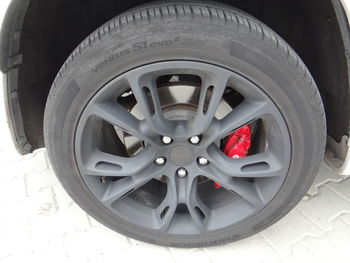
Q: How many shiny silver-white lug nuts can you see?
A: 5